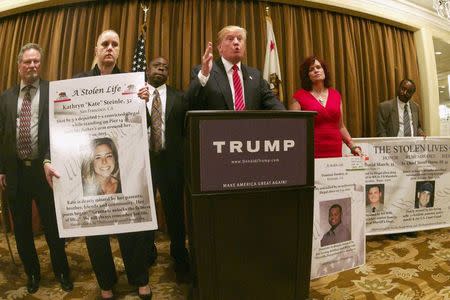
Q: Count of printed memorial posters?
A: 3